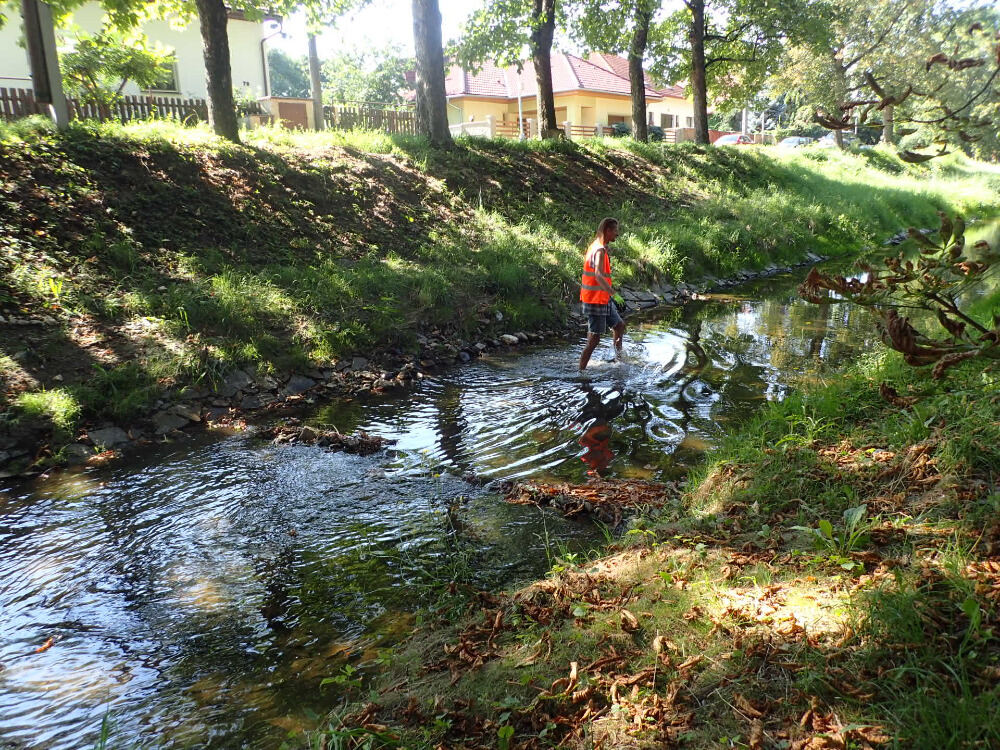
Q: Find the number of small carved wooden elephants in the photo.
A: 0